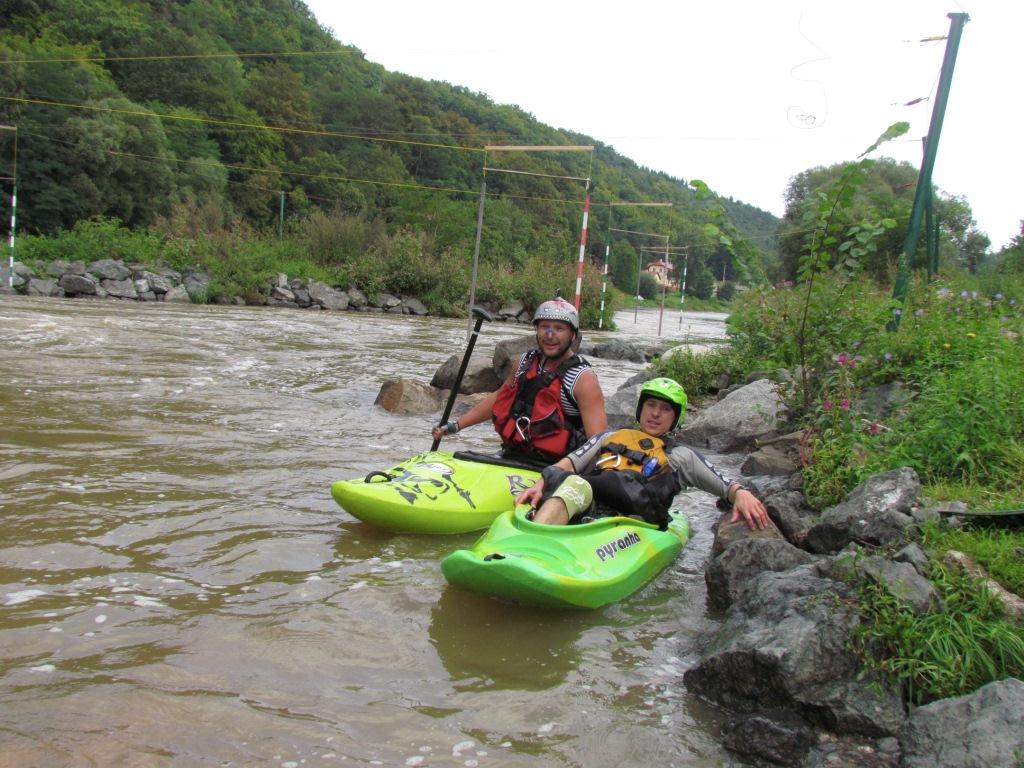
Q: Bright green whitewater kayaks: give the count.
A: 2